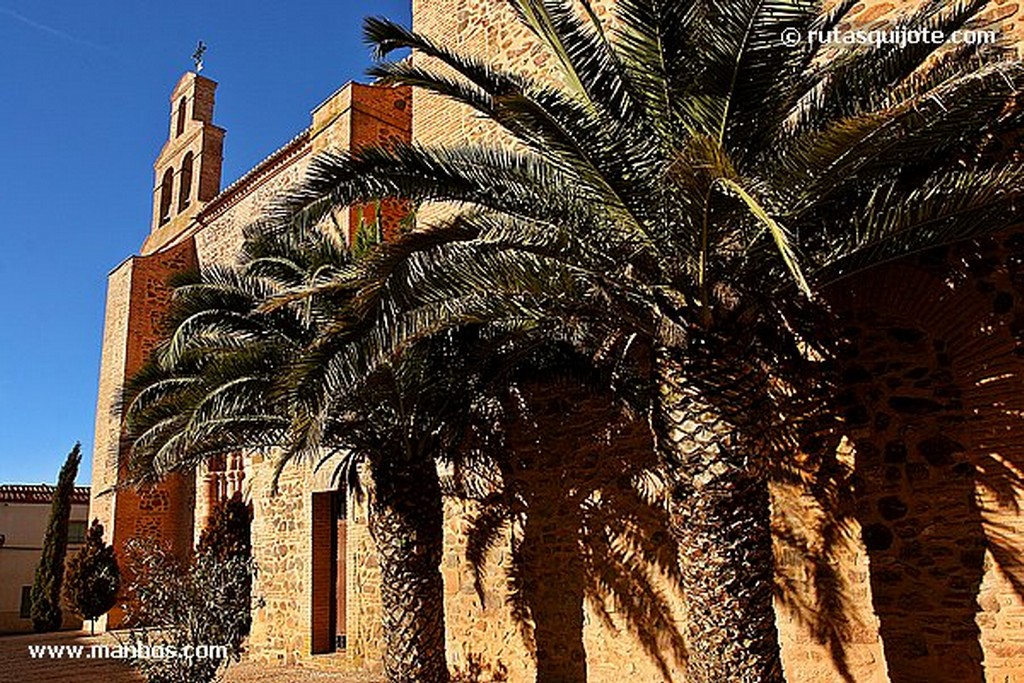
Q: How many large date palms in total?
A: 2